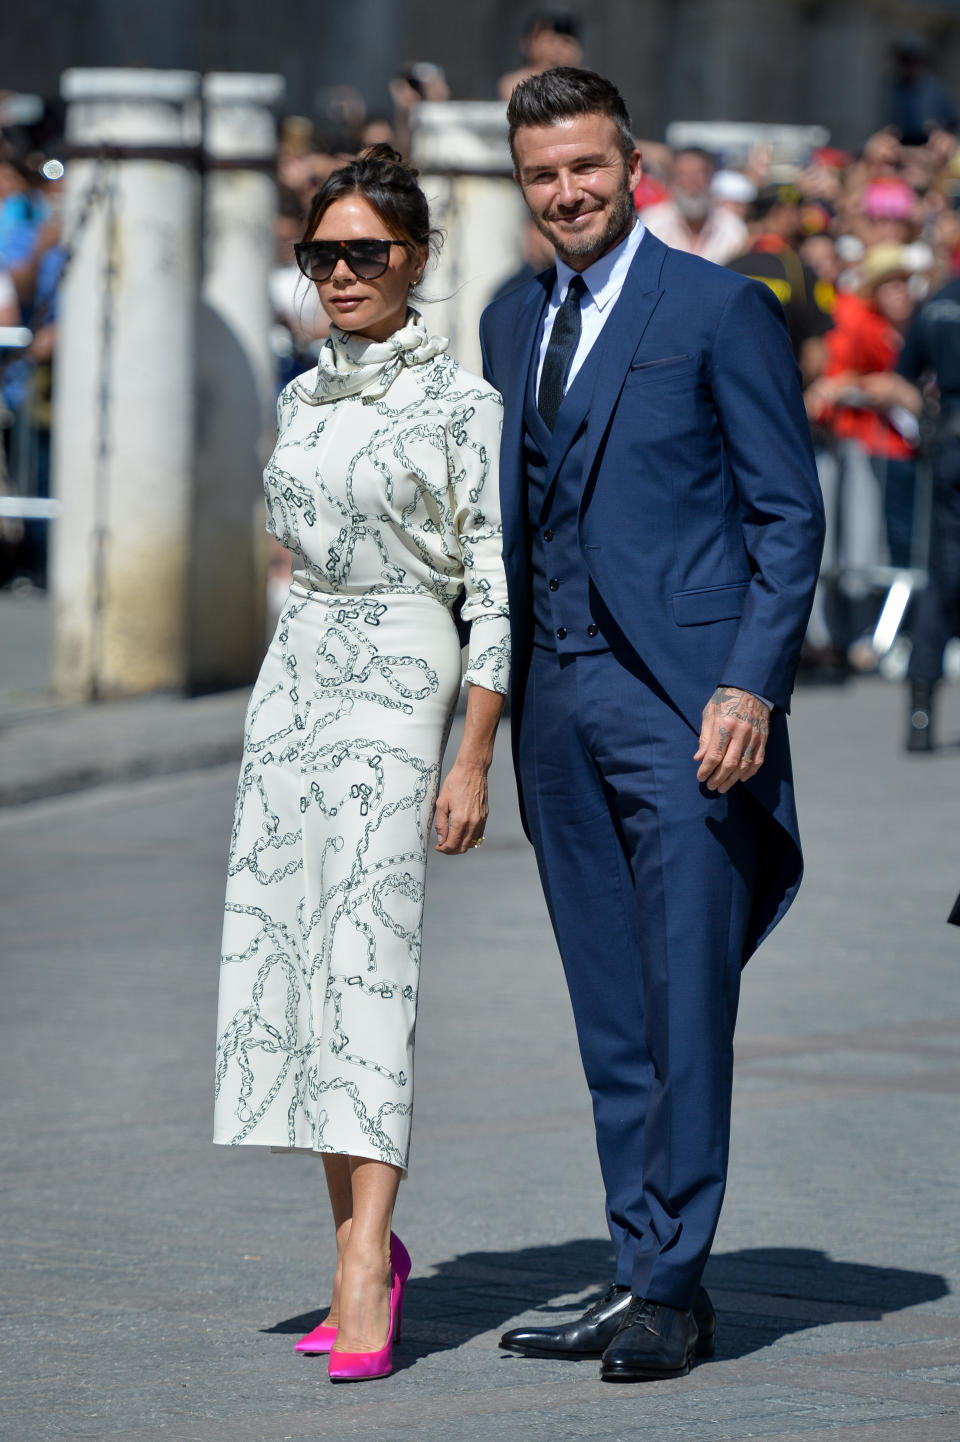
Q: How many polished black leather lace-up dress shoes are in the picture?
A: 2